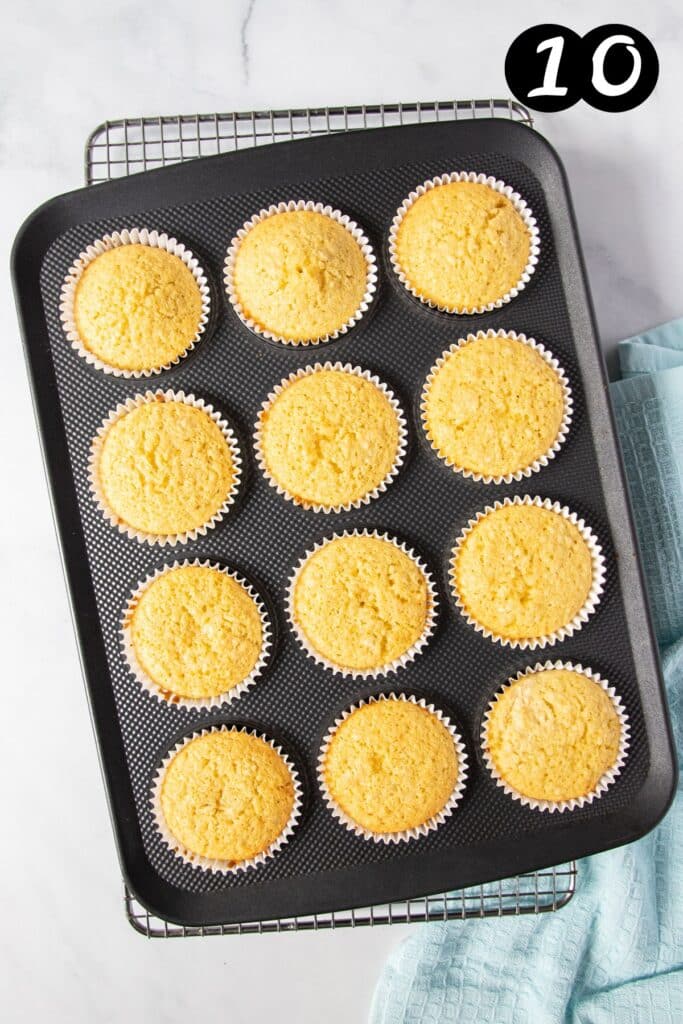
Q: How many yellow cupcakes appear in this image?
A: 12